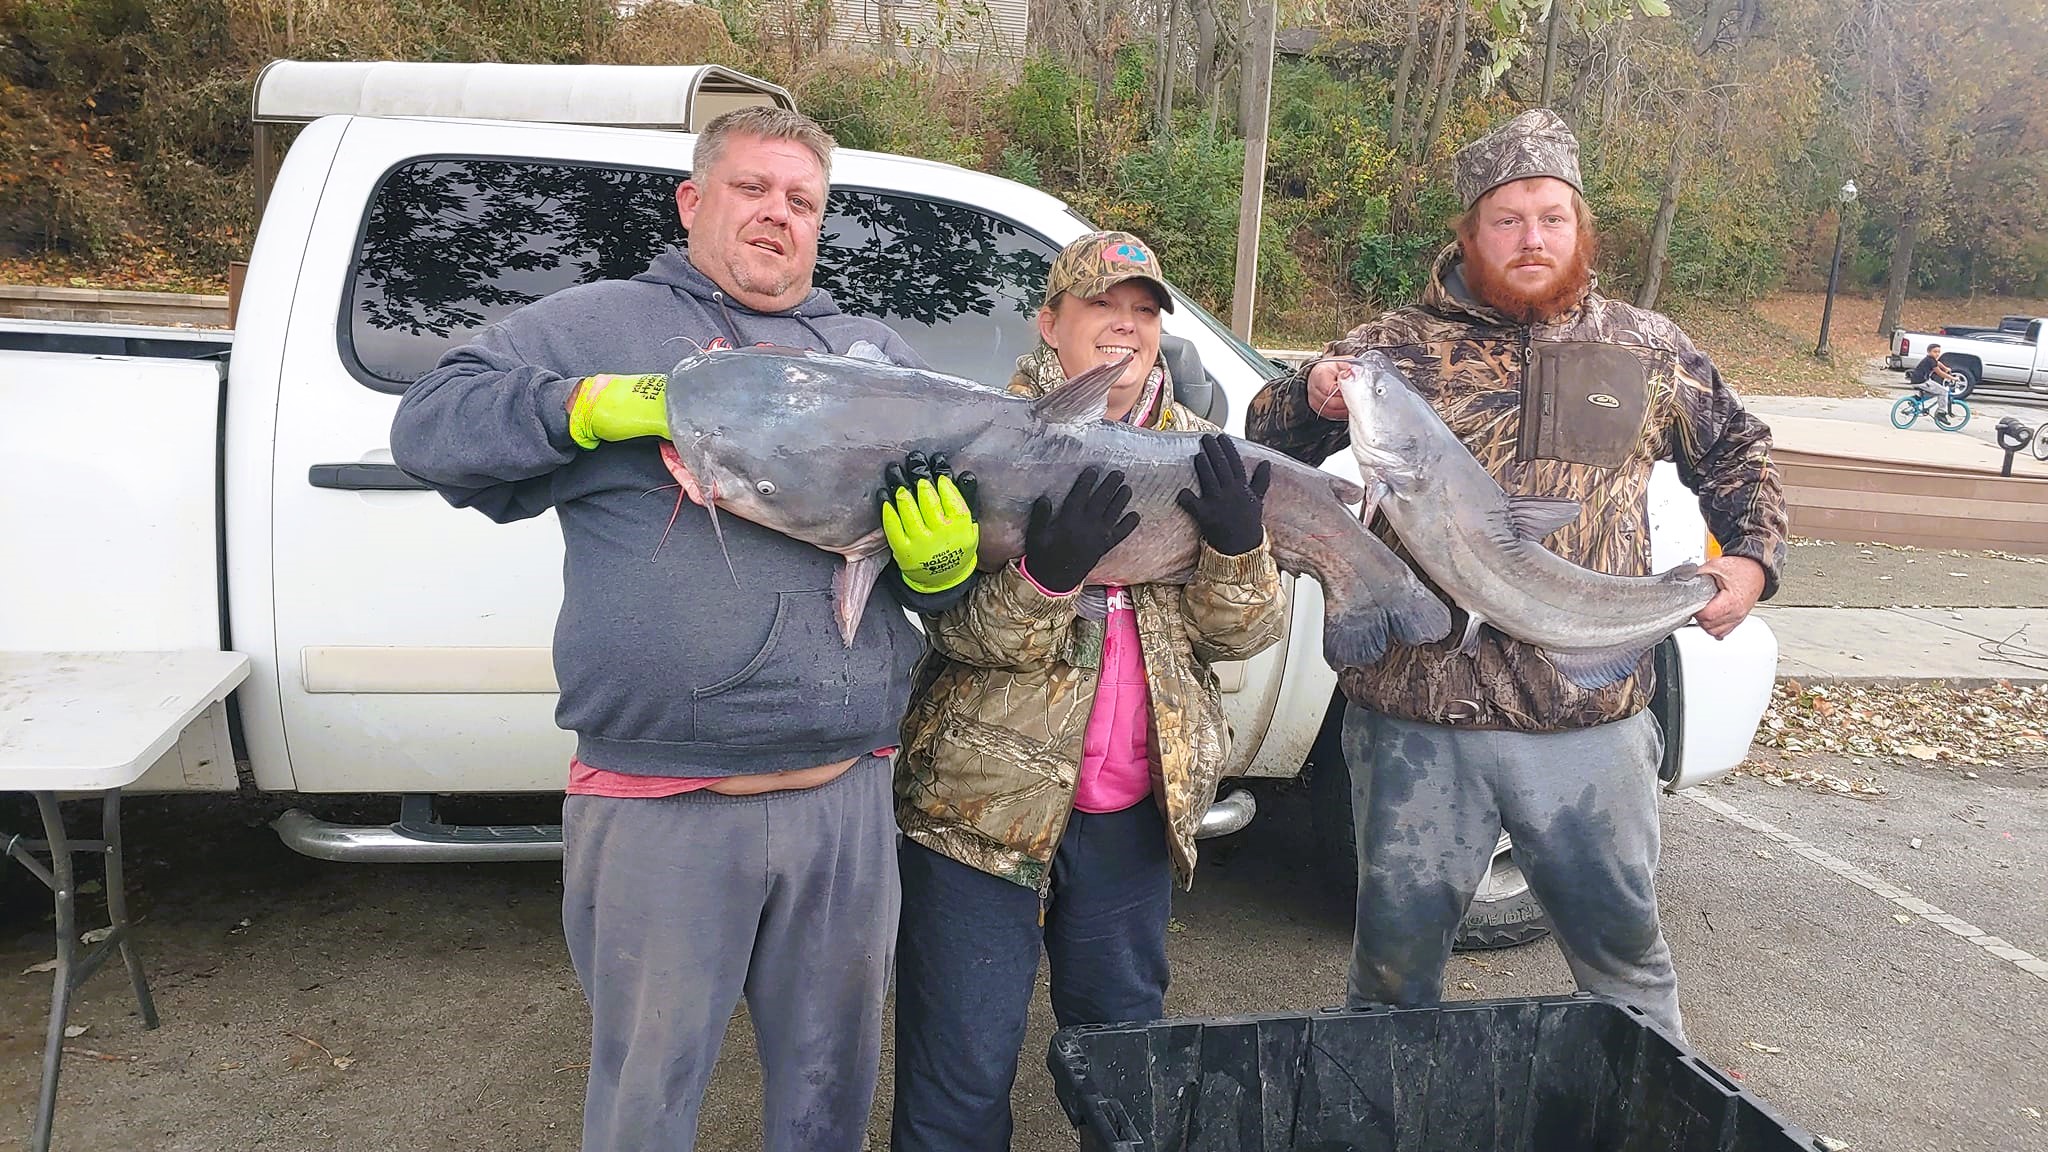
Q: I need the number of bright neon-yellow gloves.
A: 2